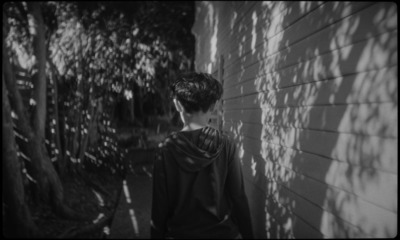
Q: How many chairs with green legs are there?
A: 0